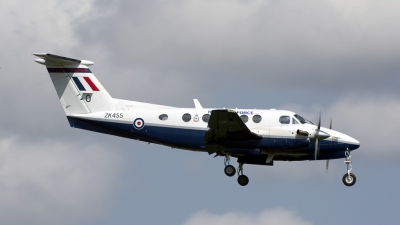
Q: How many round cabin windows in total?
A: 5